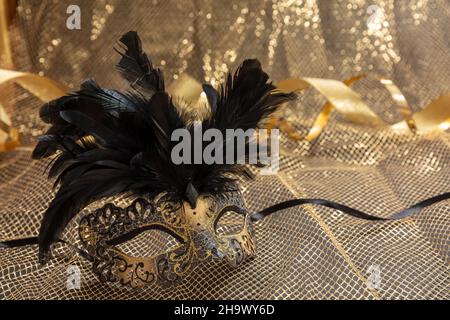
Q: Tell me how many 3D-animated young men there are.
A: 0